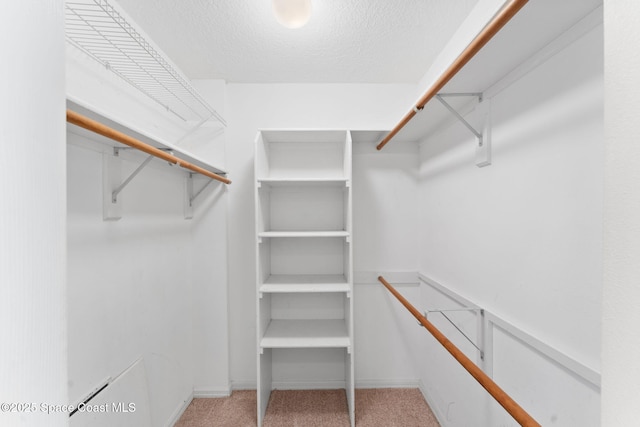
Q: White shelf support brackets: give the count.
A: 4